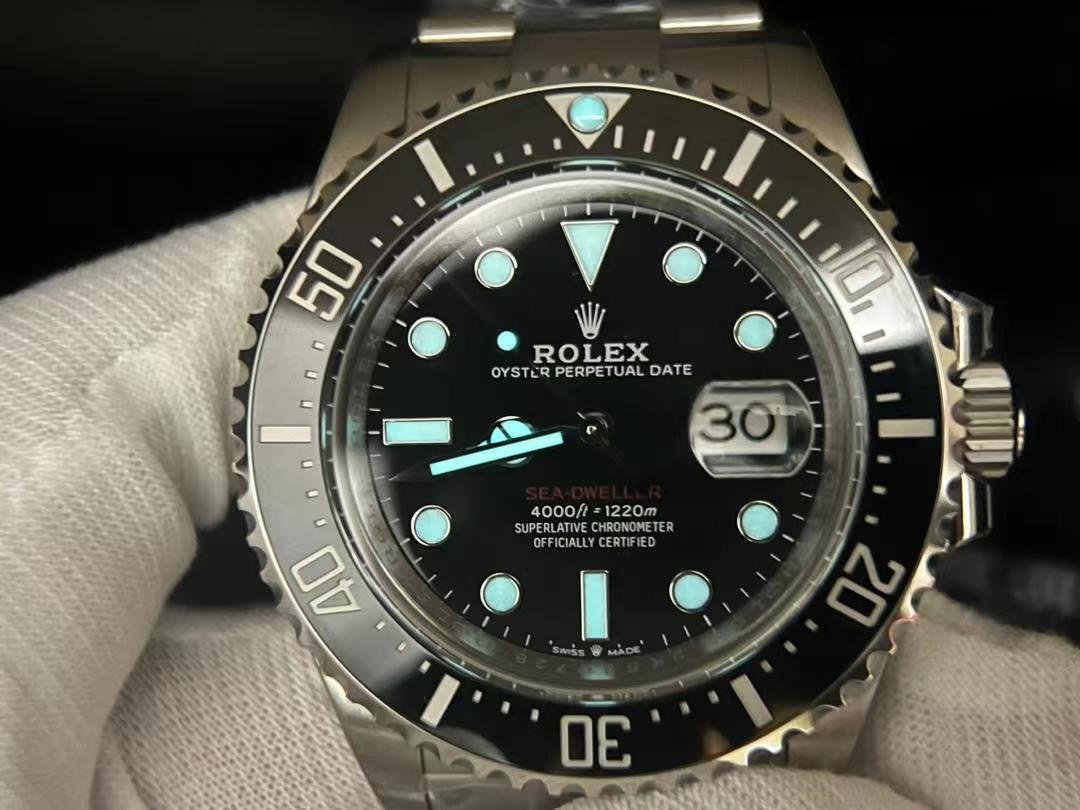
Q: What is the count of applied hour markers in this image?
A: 11